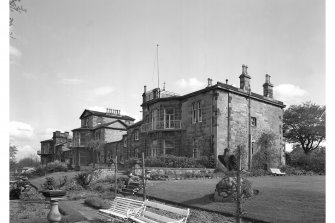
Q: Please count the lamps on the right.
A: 0